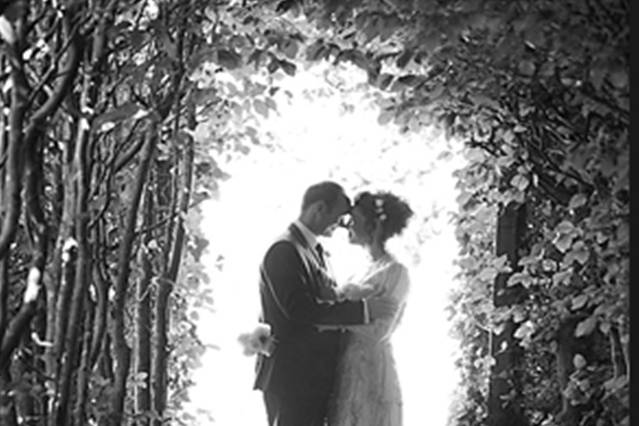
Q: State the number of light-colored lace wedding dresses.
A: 1